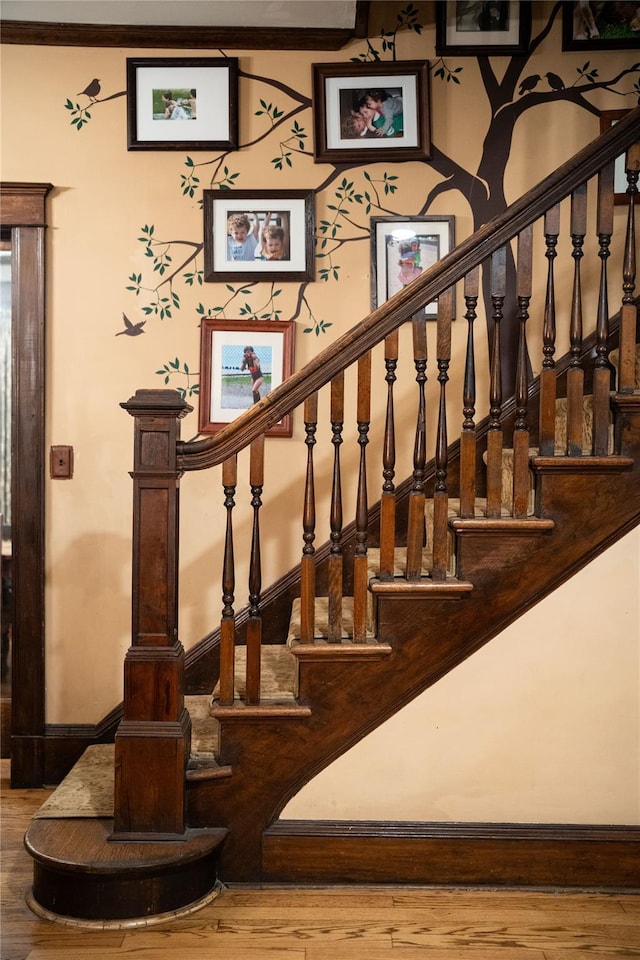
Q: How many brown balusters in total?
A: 15